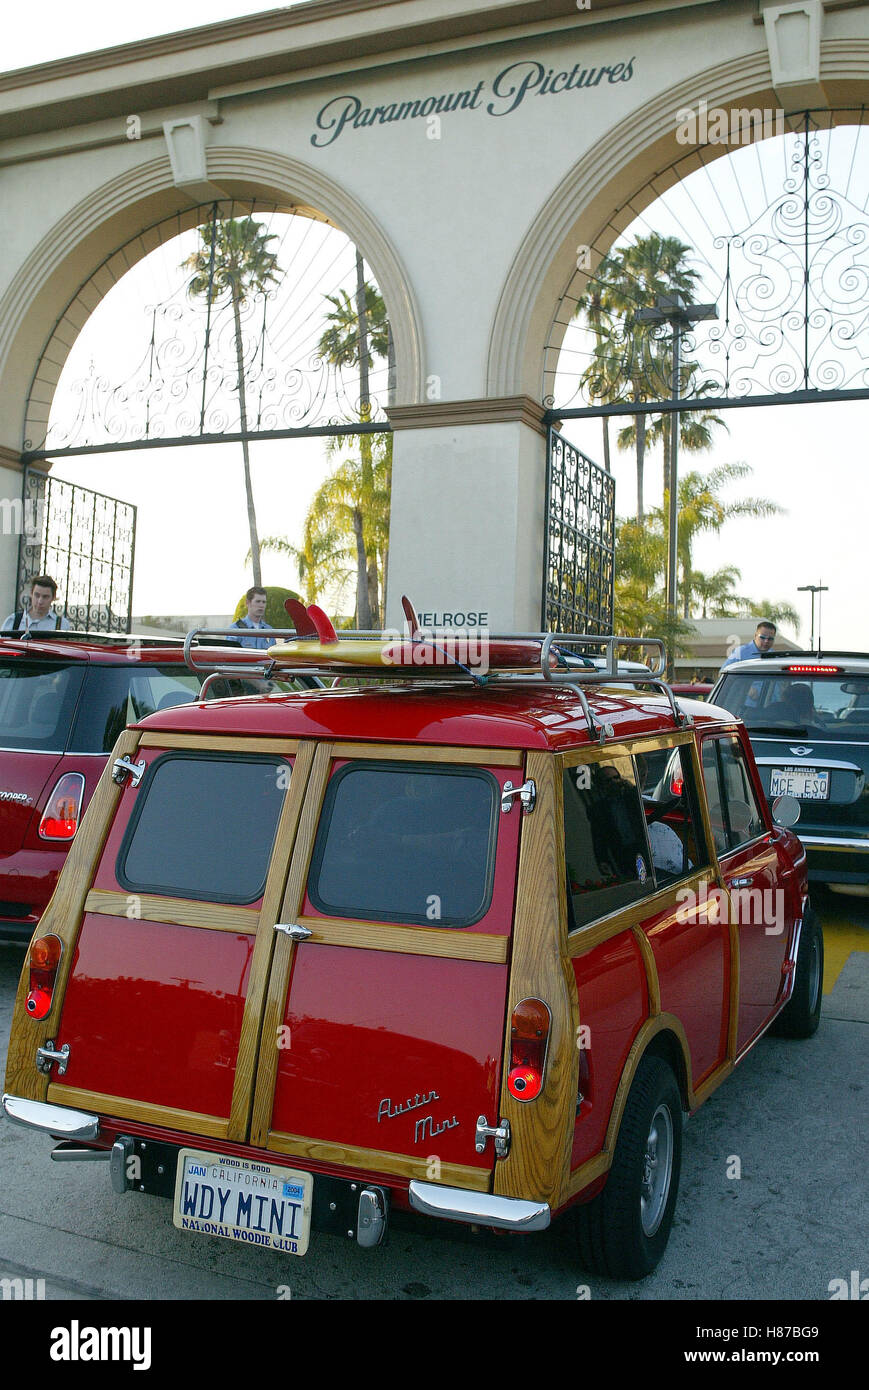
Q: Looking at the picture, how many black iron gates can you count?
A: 2